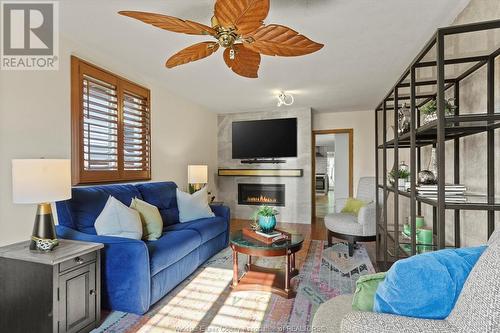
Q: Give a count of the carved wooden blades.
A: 5